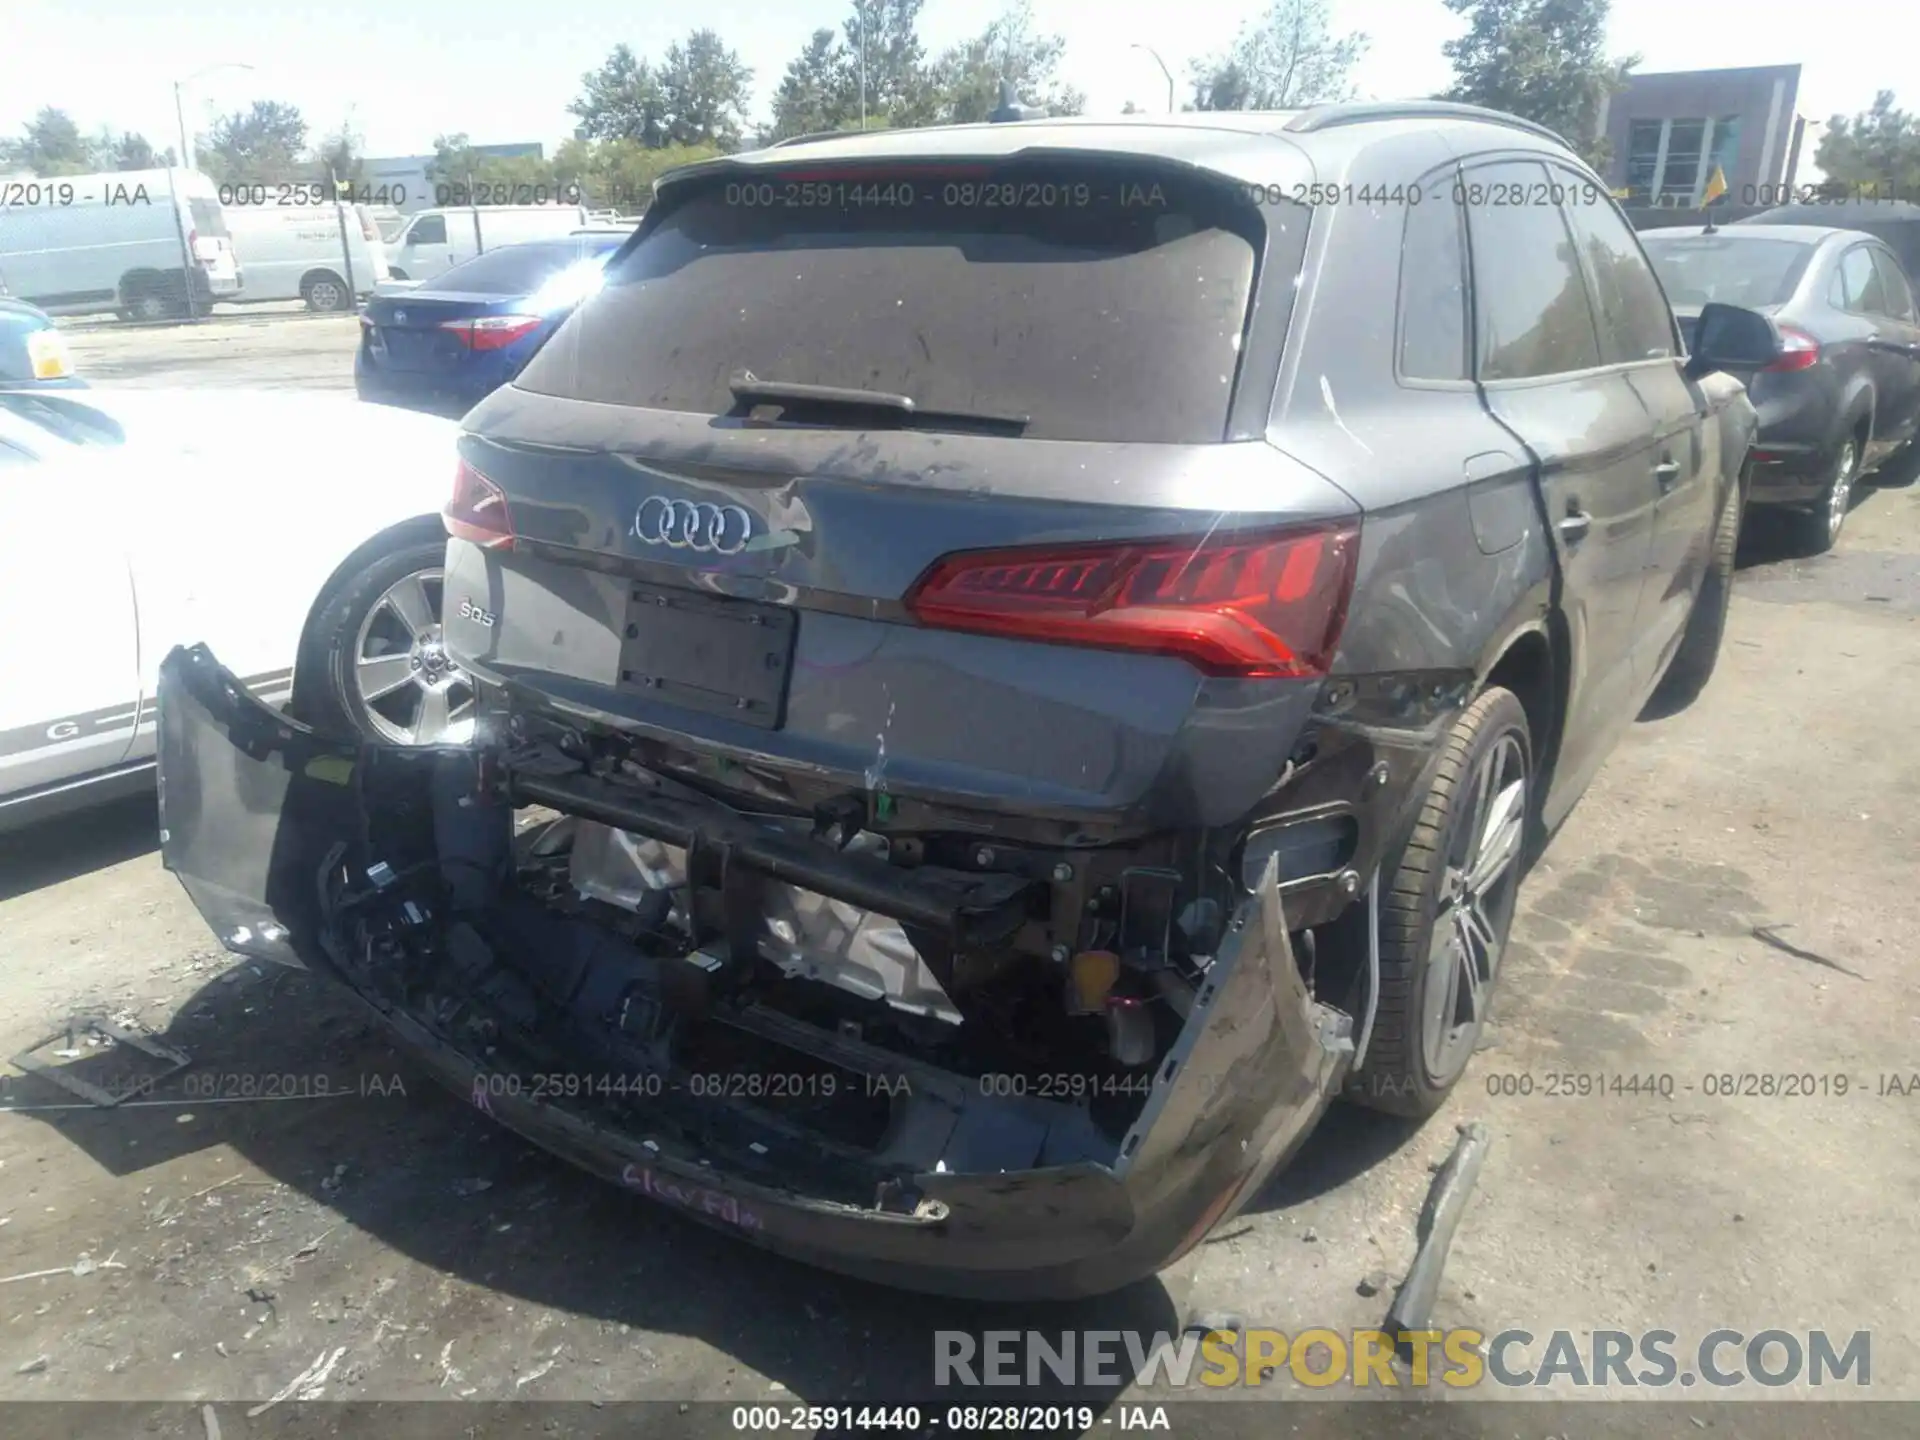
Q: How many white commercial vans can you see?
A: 3